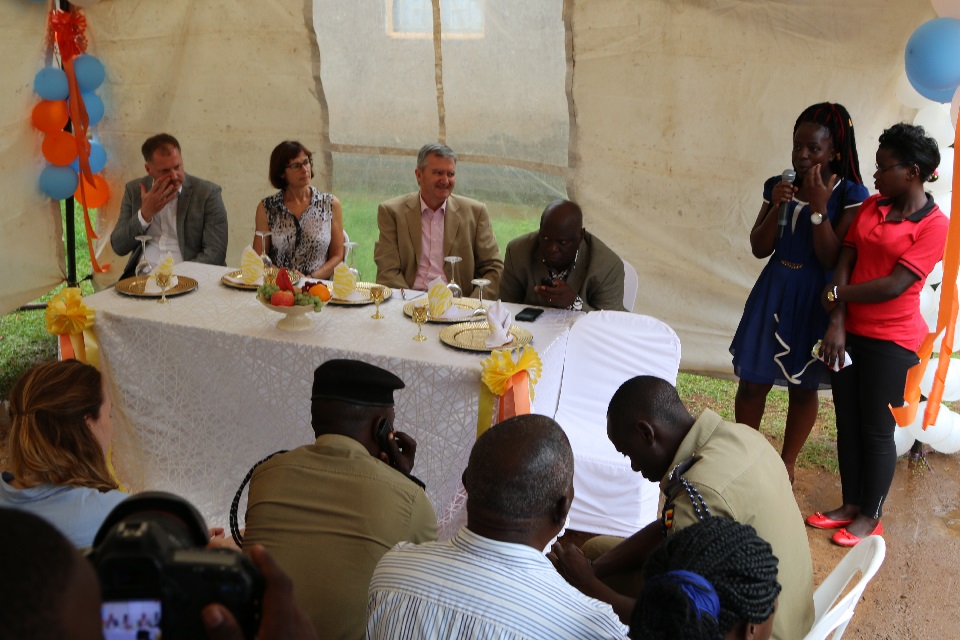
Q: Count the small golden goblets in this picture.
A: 3